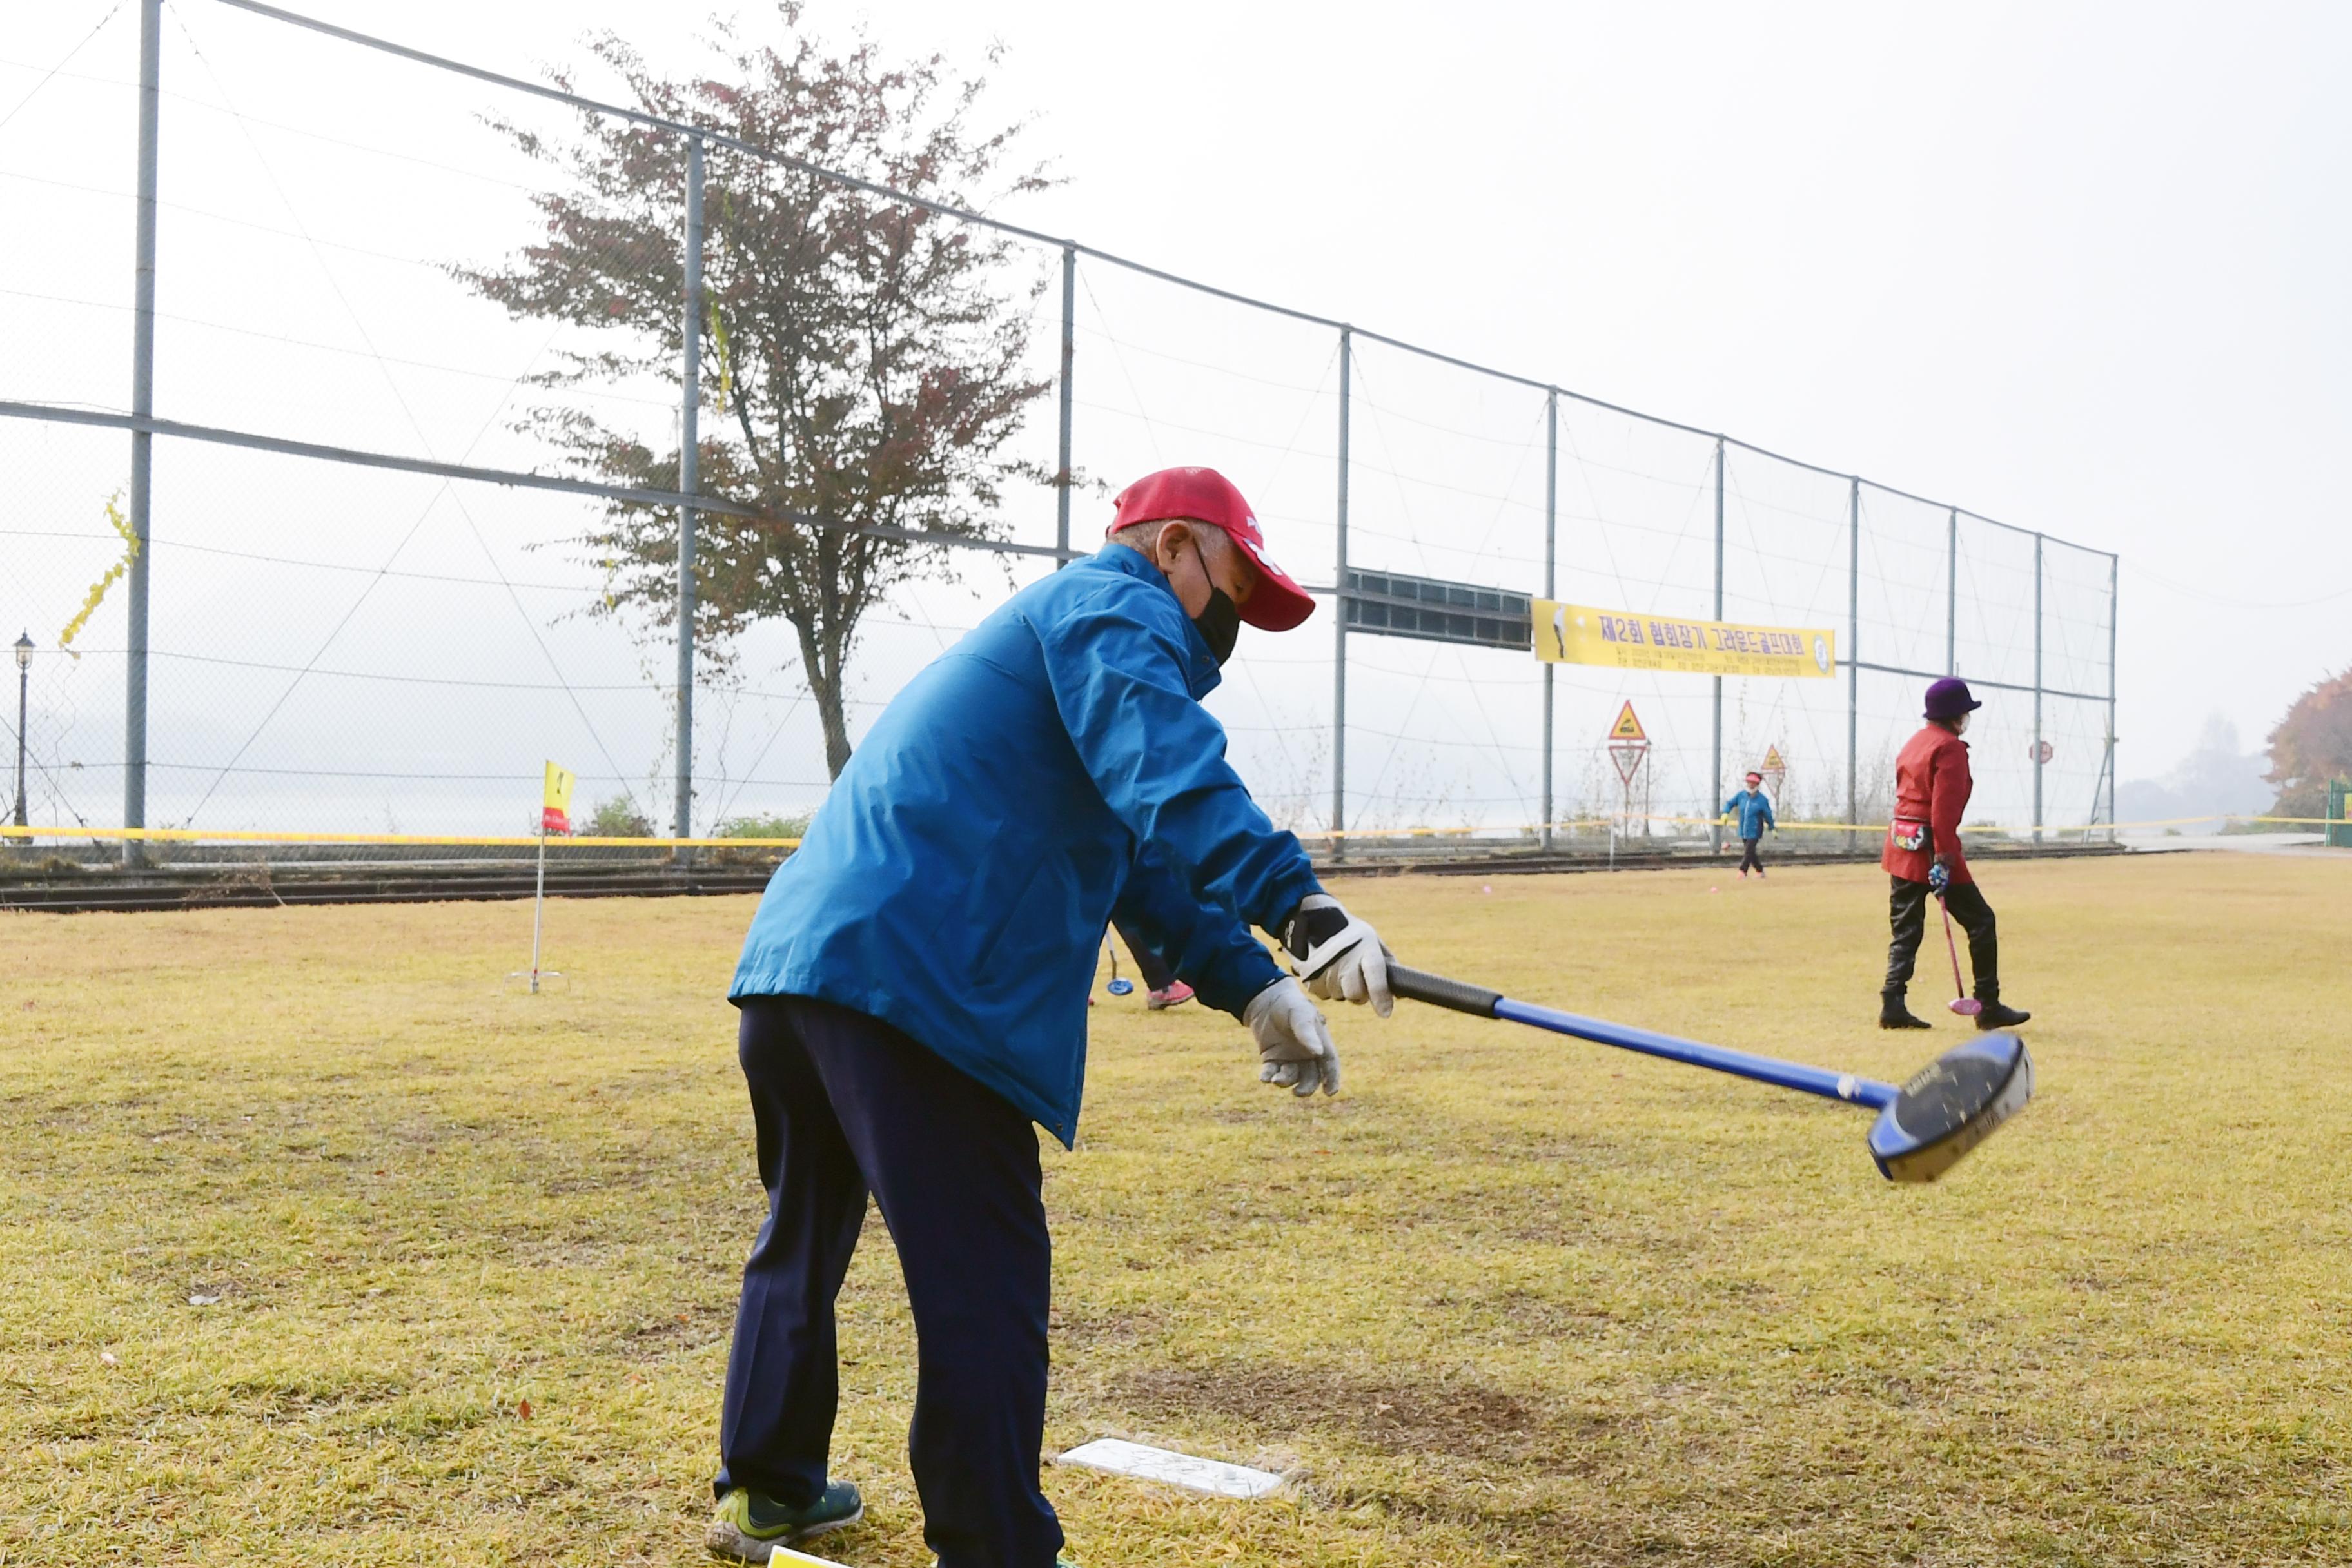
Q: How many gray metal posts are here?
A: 10